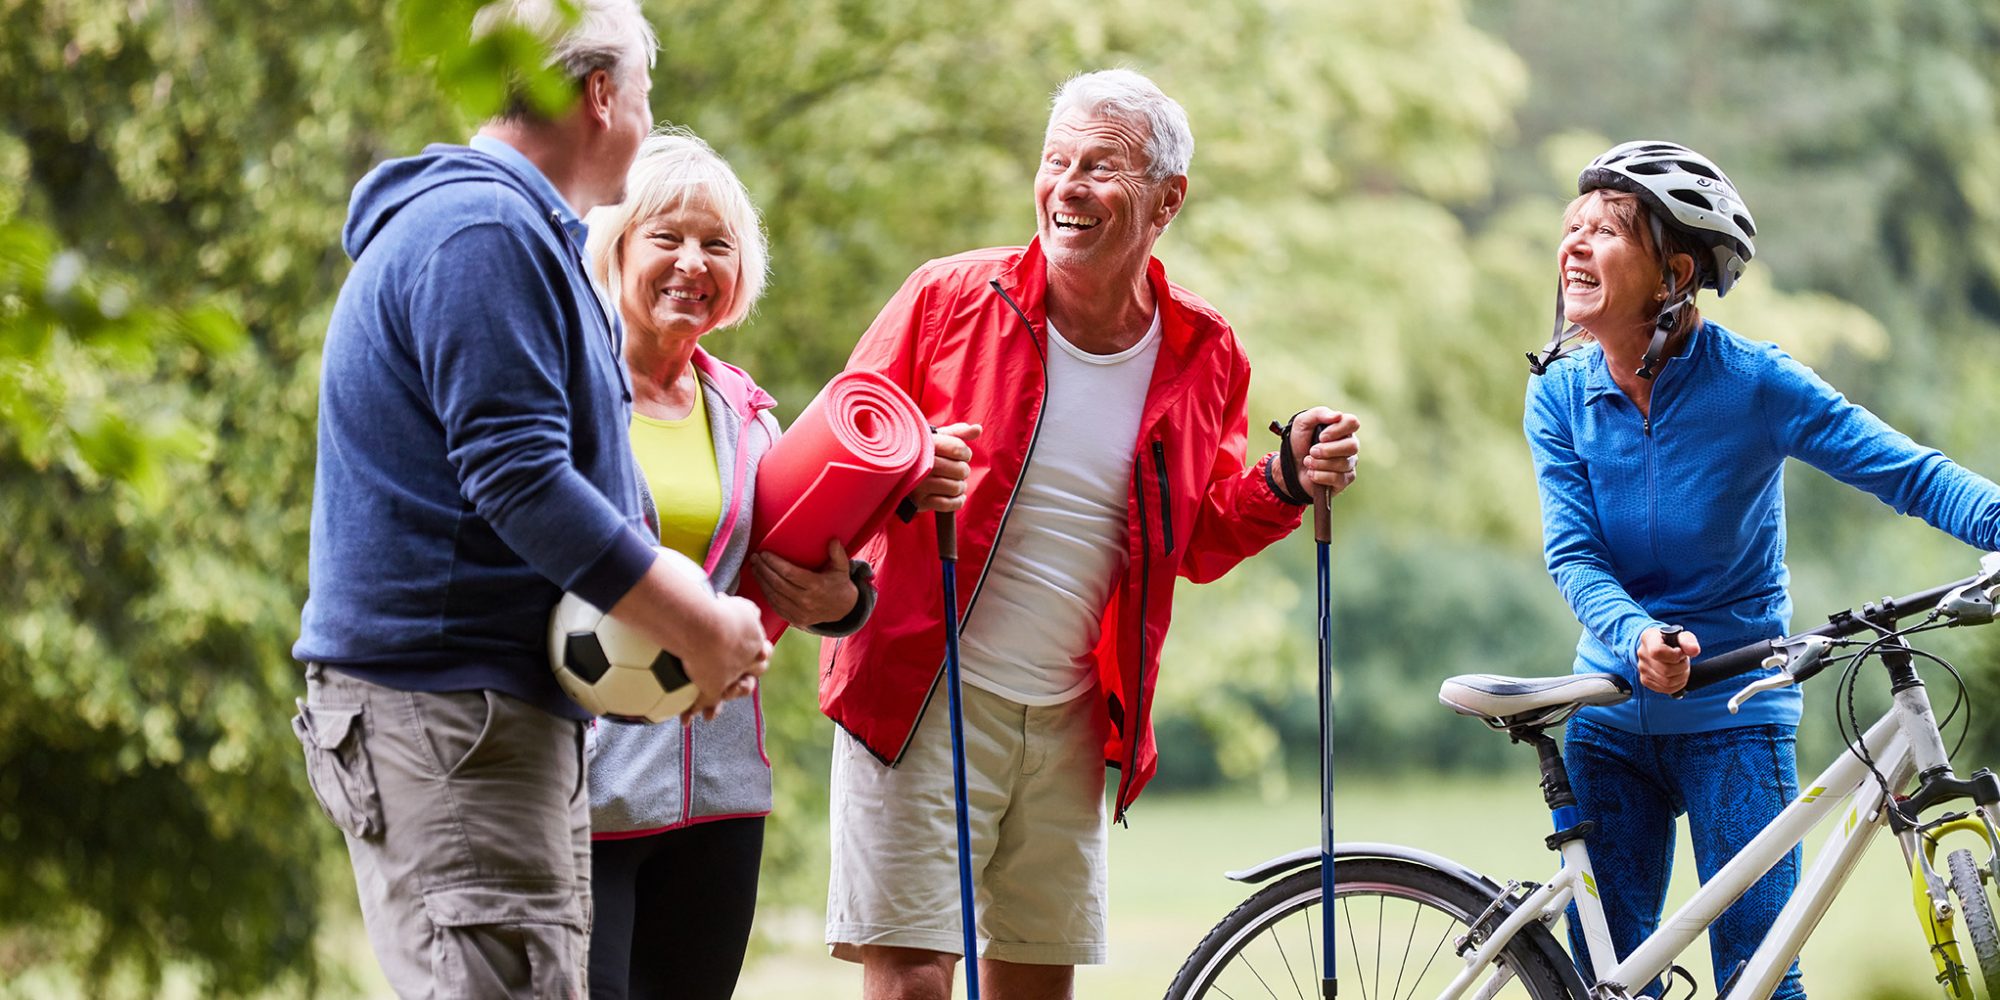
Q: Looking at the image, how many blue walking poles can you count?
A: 2